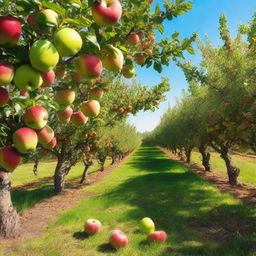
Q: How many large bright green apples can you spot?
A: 3